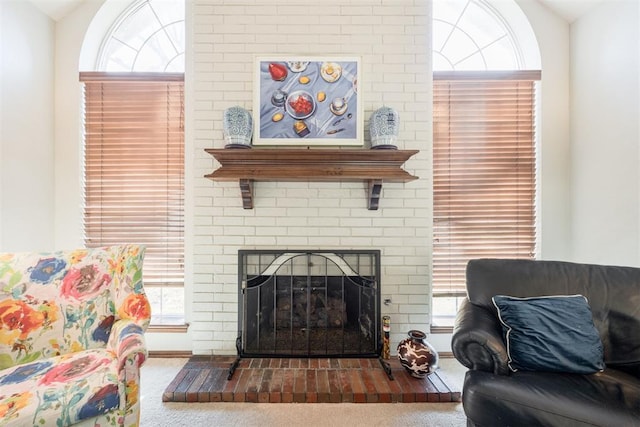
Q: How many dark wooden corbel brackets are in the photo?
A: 2